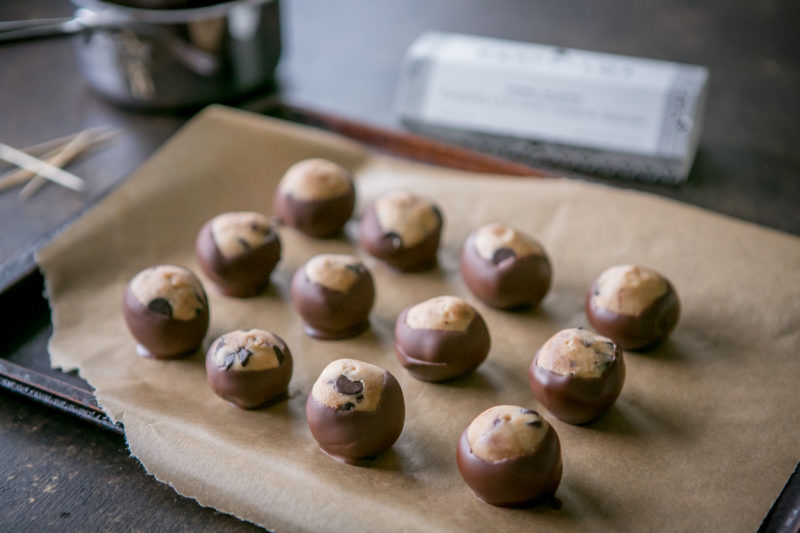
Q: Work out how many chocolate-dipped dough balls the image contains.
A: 12